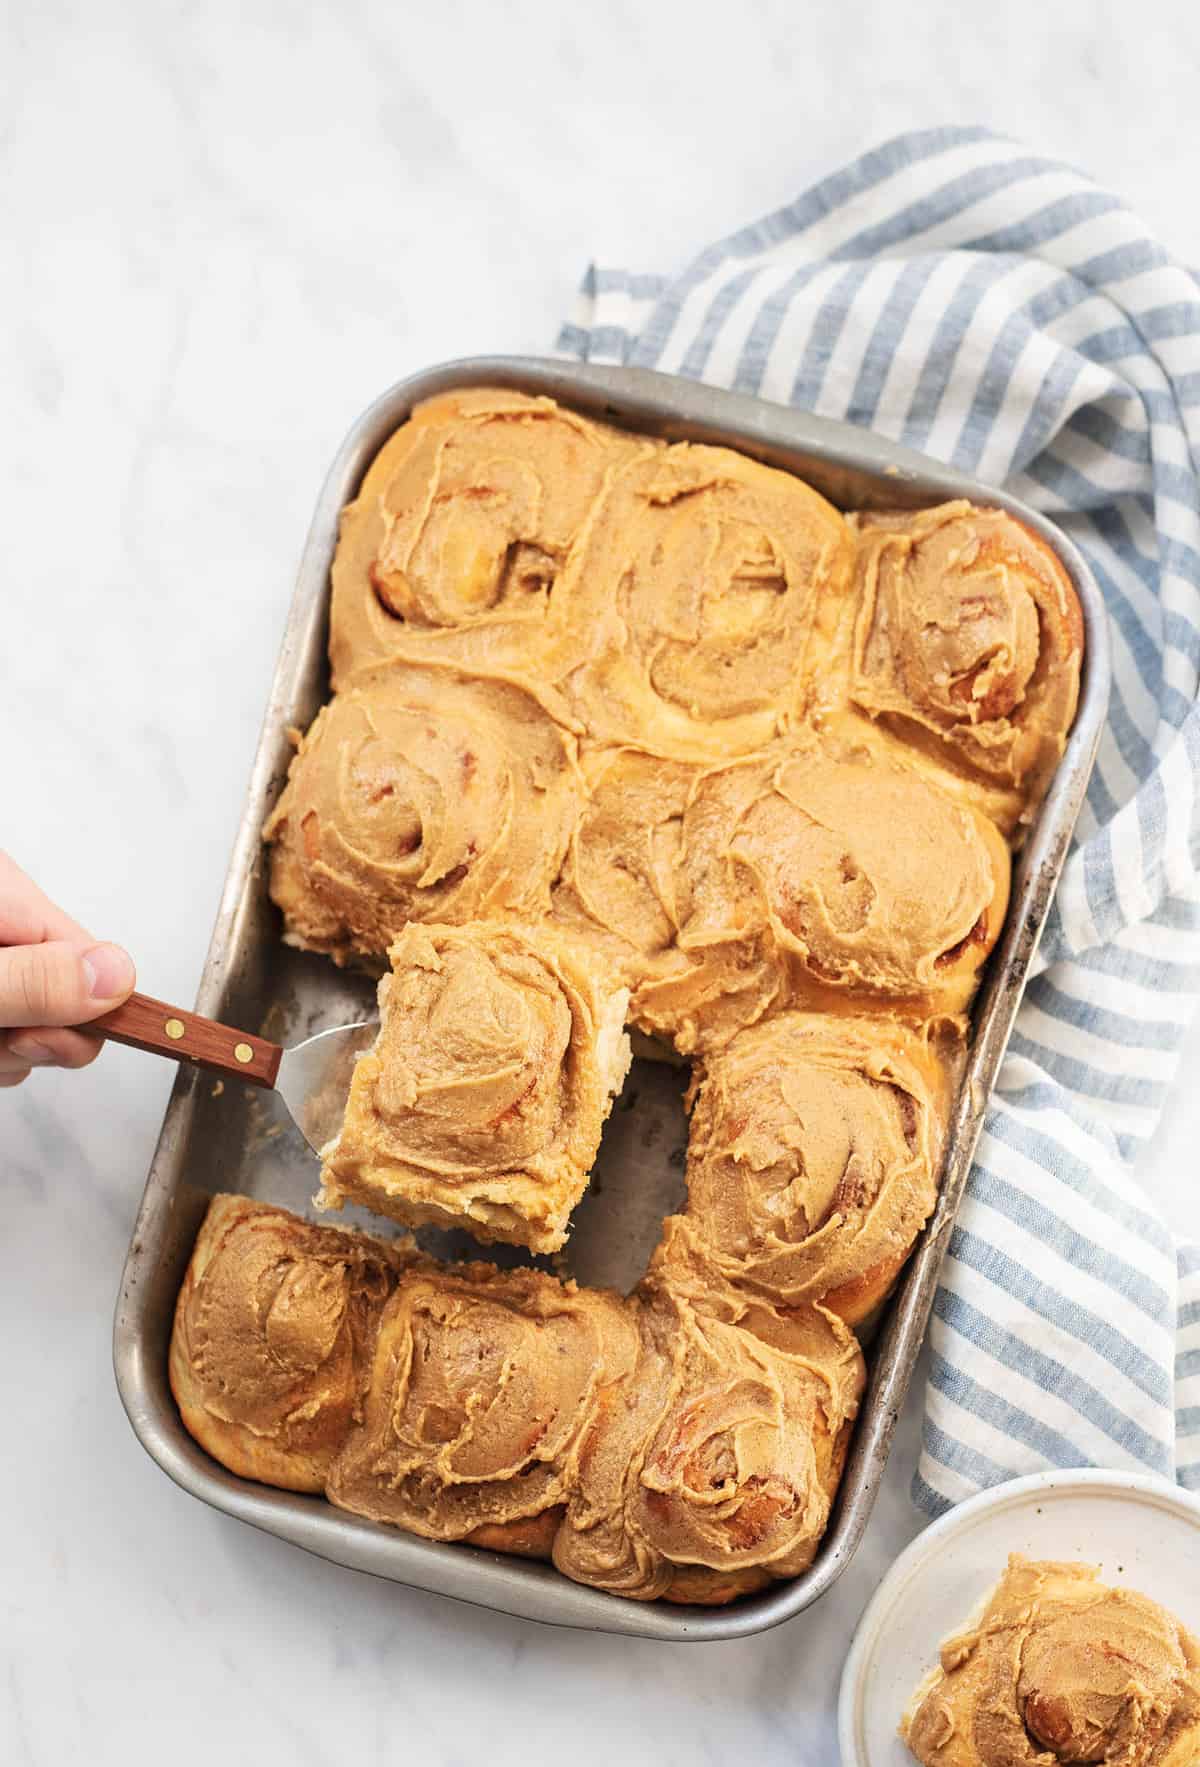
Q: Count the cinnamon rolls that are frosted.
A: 12